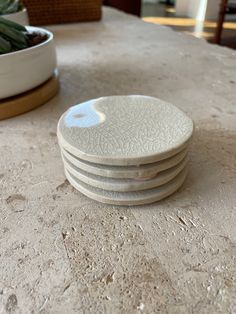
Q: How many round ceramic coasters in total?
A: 4